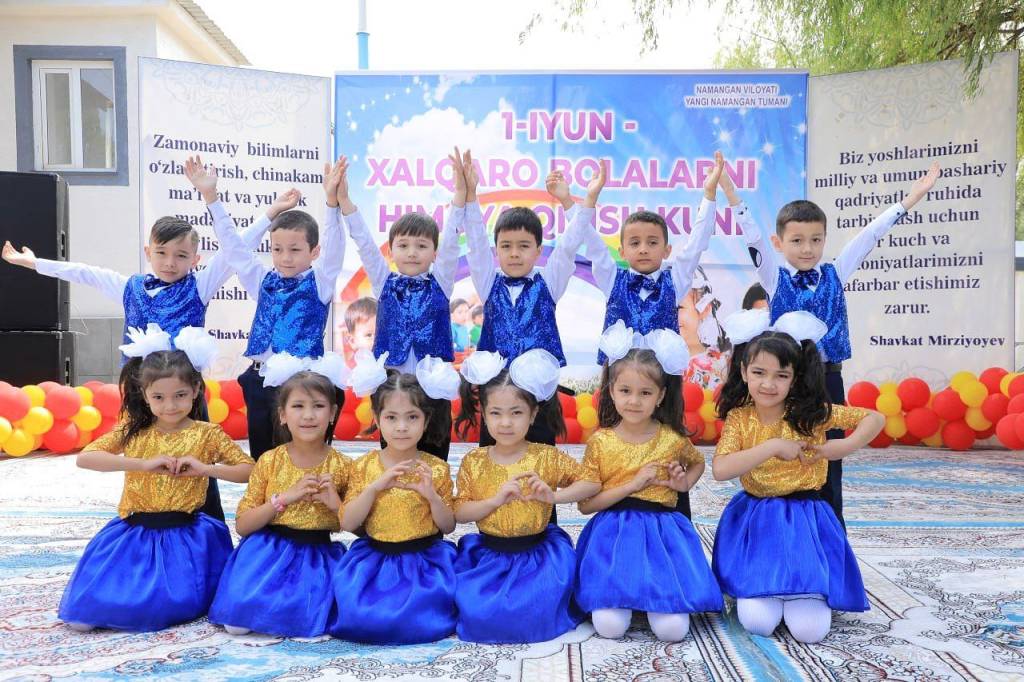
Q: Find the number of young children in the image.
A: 12